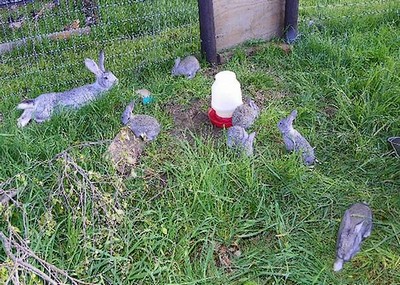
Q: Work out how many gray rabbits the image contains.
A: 7